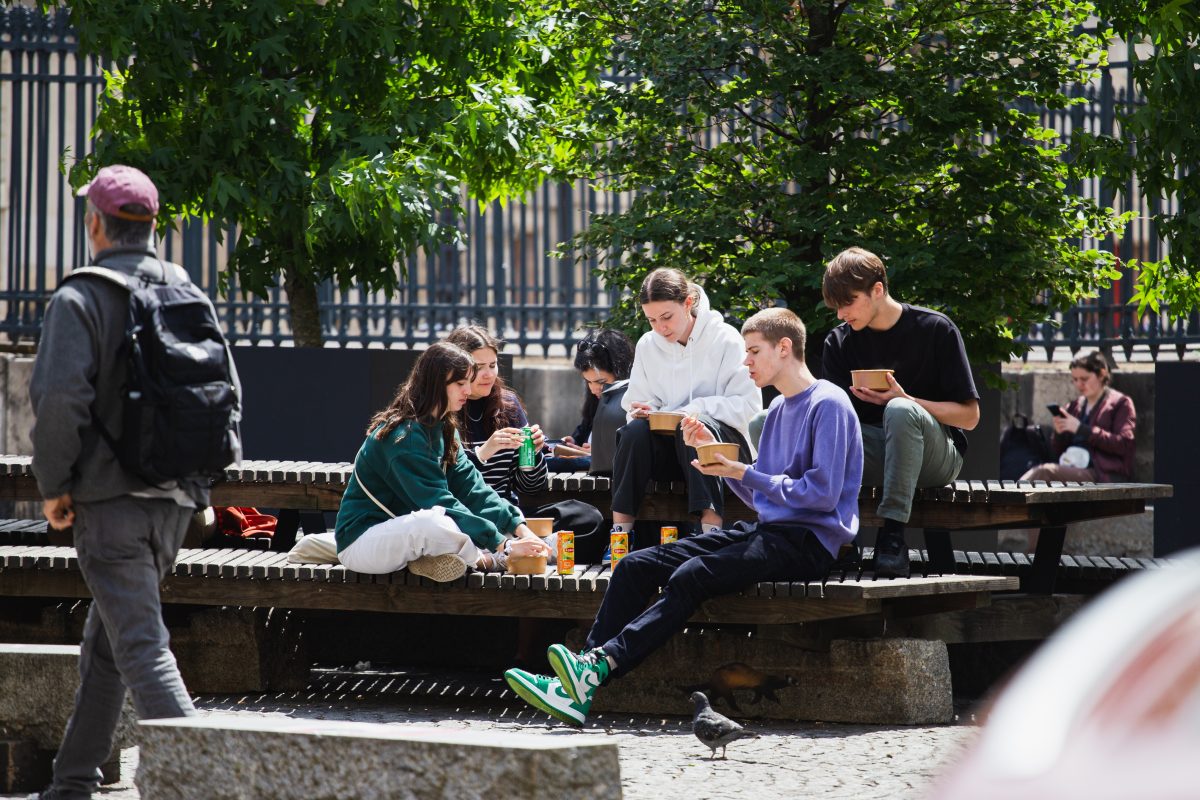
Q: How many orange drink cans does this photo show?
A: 3